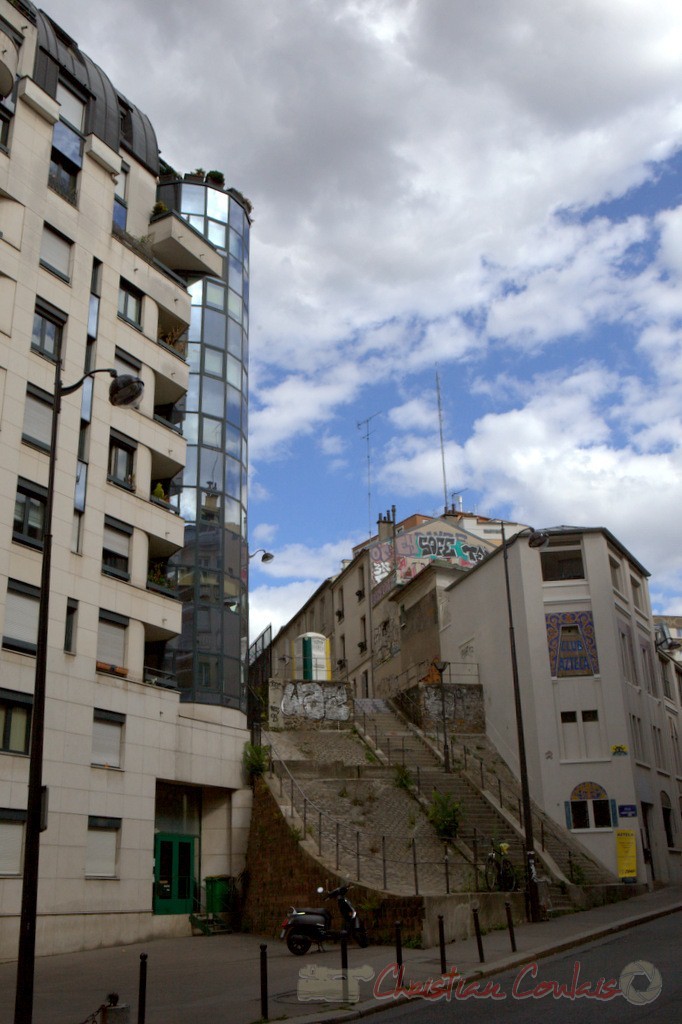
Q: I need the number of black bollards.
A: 7